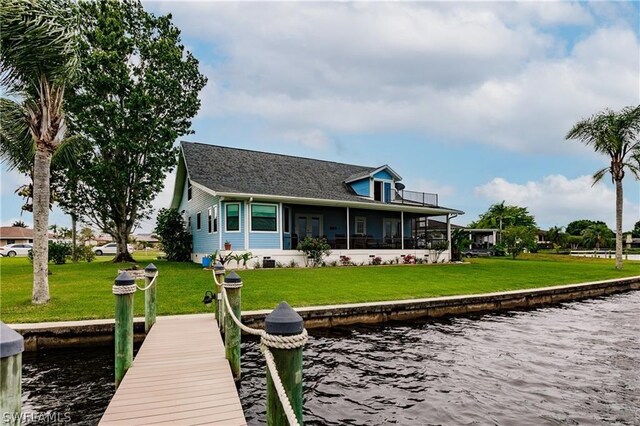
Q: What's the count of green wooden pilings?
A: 6